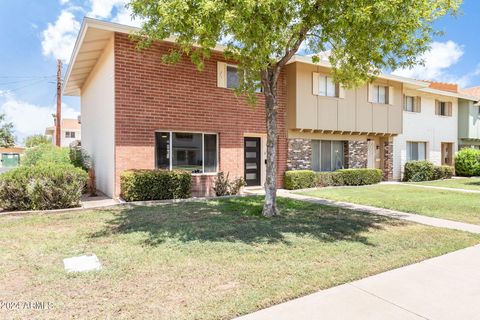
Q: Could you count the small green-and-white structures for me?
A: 1